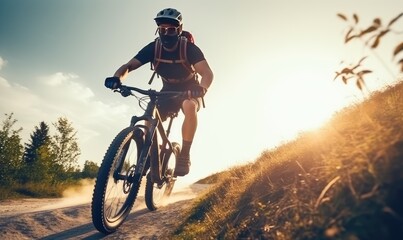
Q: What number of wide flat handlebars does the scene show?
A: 1